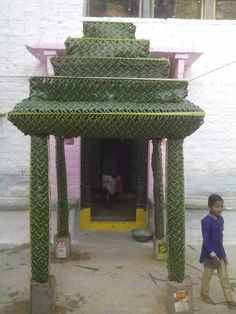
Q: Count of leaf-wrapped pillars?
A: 4